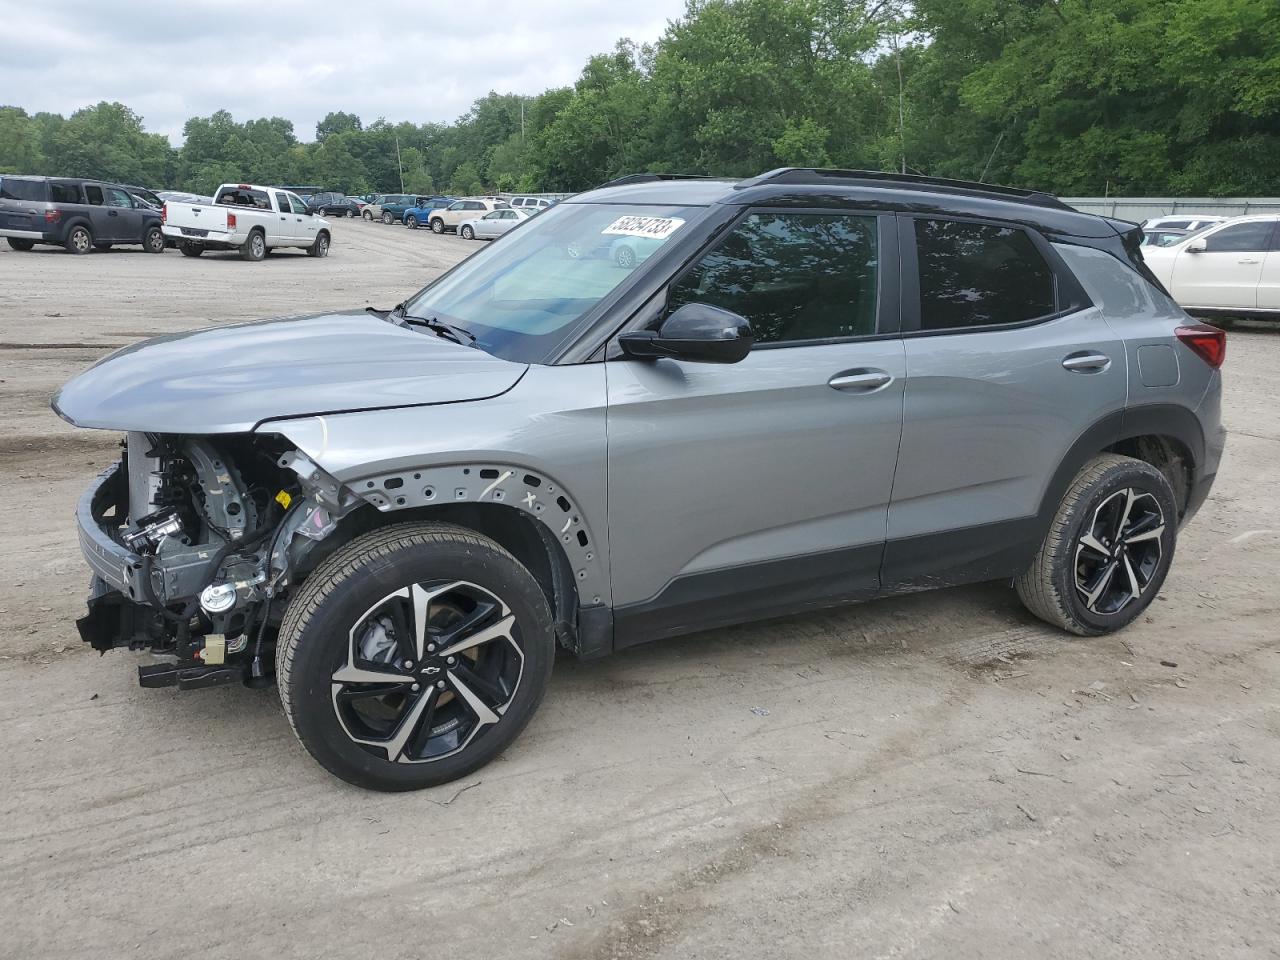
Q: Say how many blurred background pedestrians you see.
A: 0